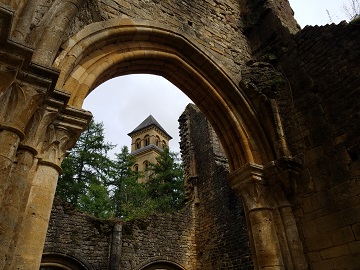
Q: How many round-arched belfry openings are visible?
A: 4